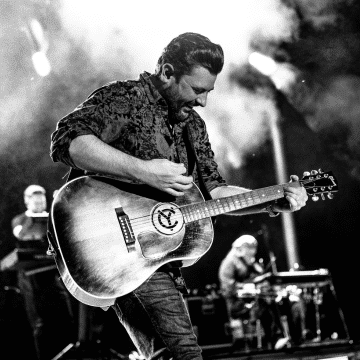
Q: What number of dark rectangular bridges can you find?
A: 1